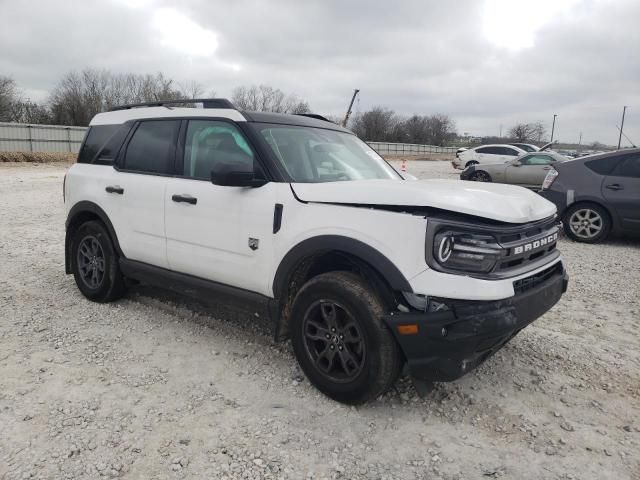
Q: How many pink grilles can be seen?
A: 0